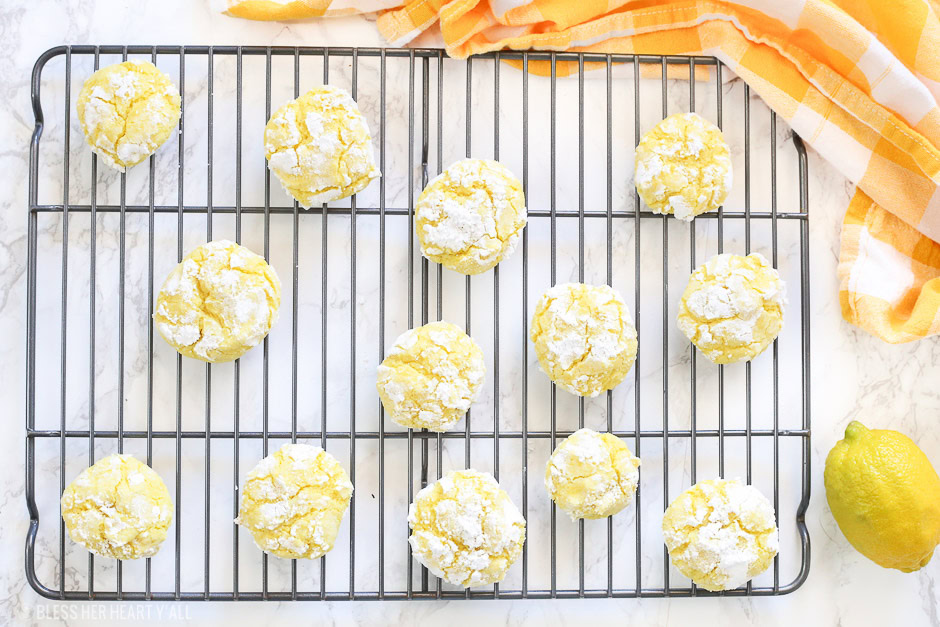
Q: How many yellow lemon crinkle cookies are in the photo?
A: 13